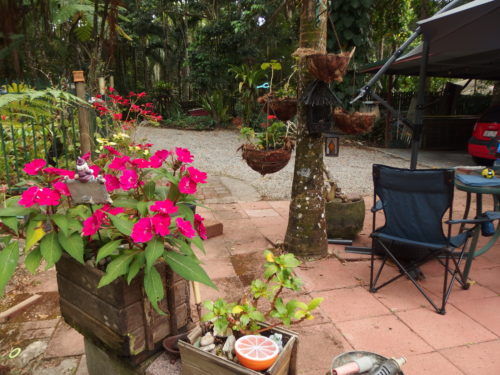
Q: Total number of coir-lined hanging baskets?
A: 4